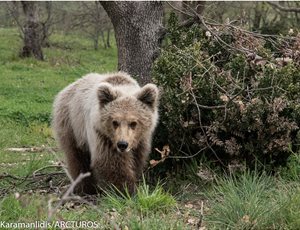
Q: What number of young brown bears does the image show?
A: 1